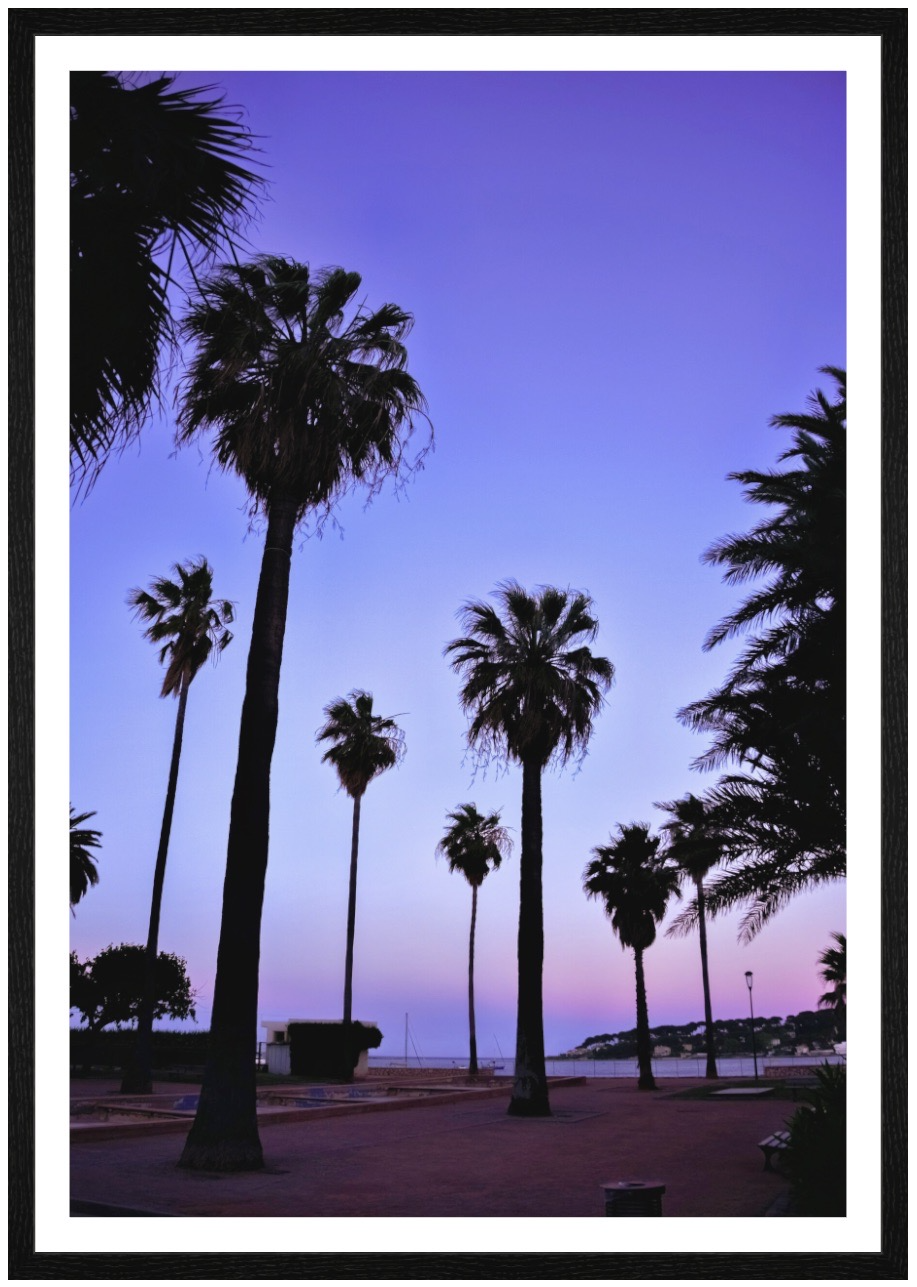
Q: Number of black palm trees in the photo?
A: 11